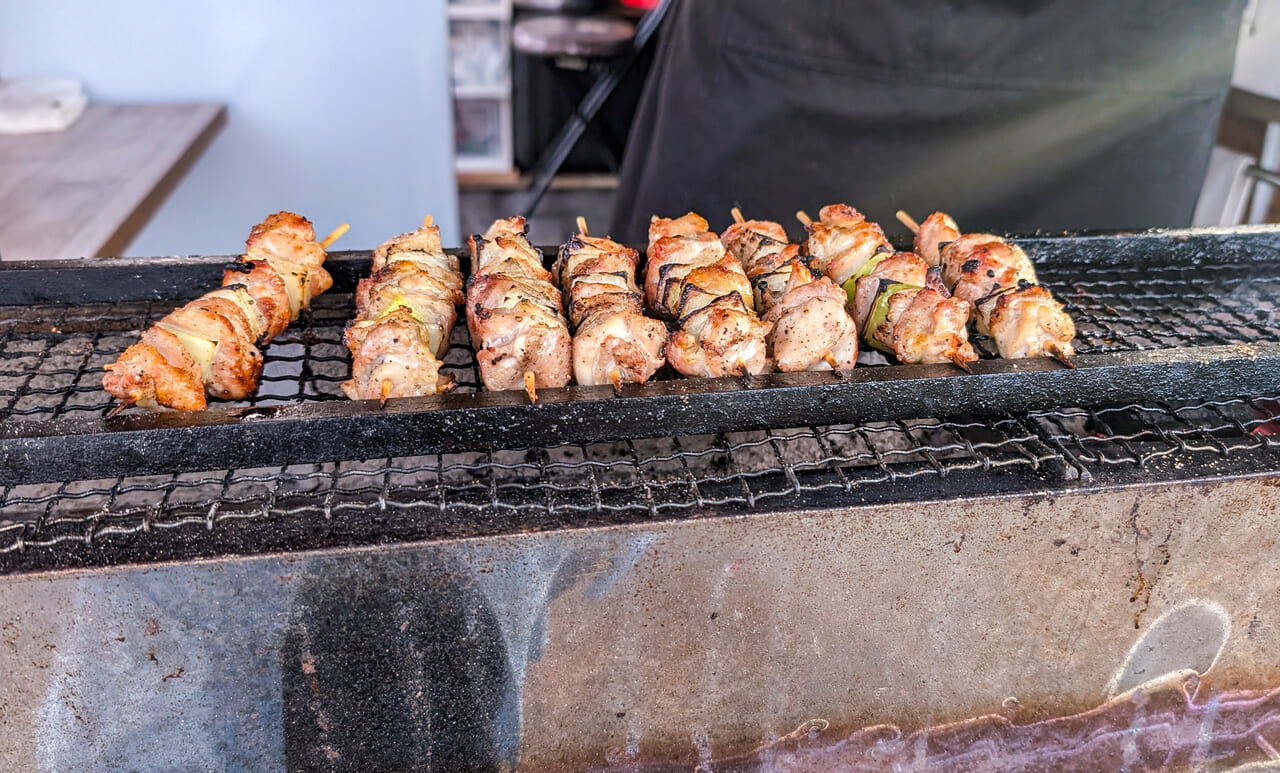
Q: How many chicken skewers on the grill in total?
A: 8